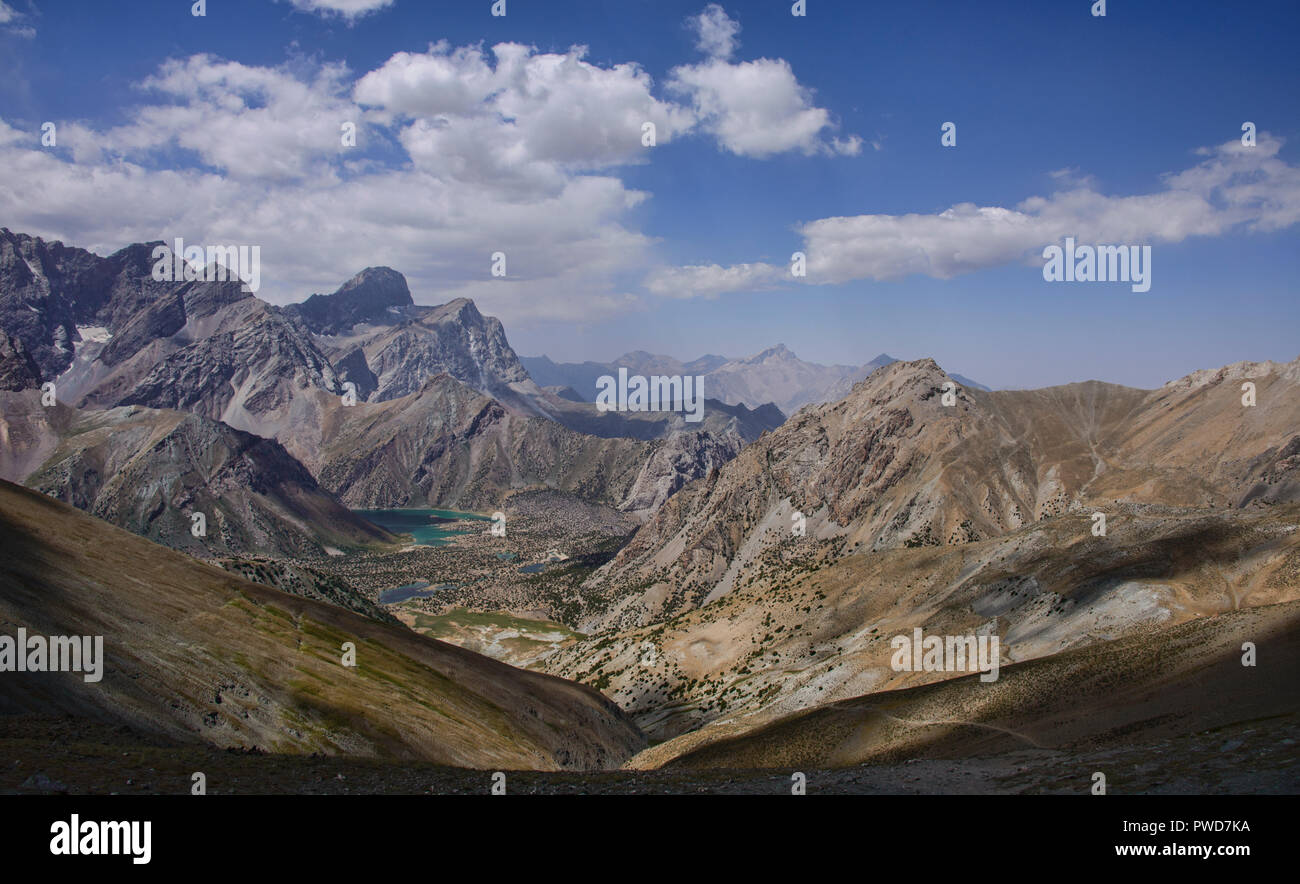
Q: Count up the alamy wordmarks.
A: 6